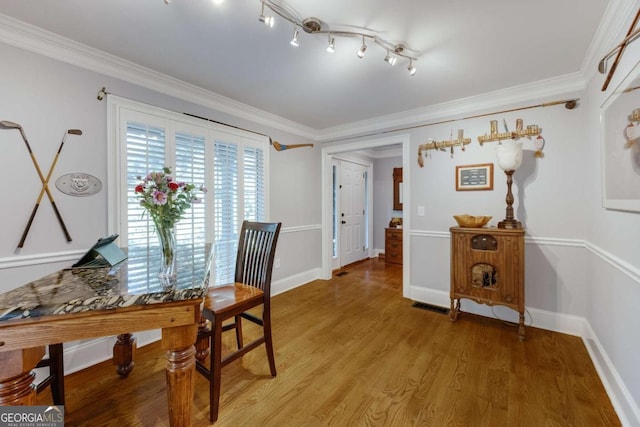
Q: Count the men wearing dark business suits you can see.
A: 0